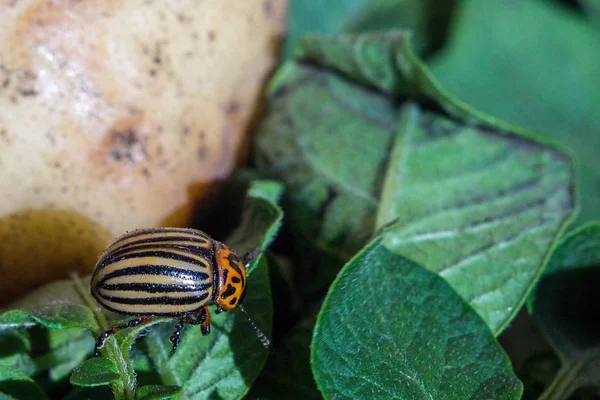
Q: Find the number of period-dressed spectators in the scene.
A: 0